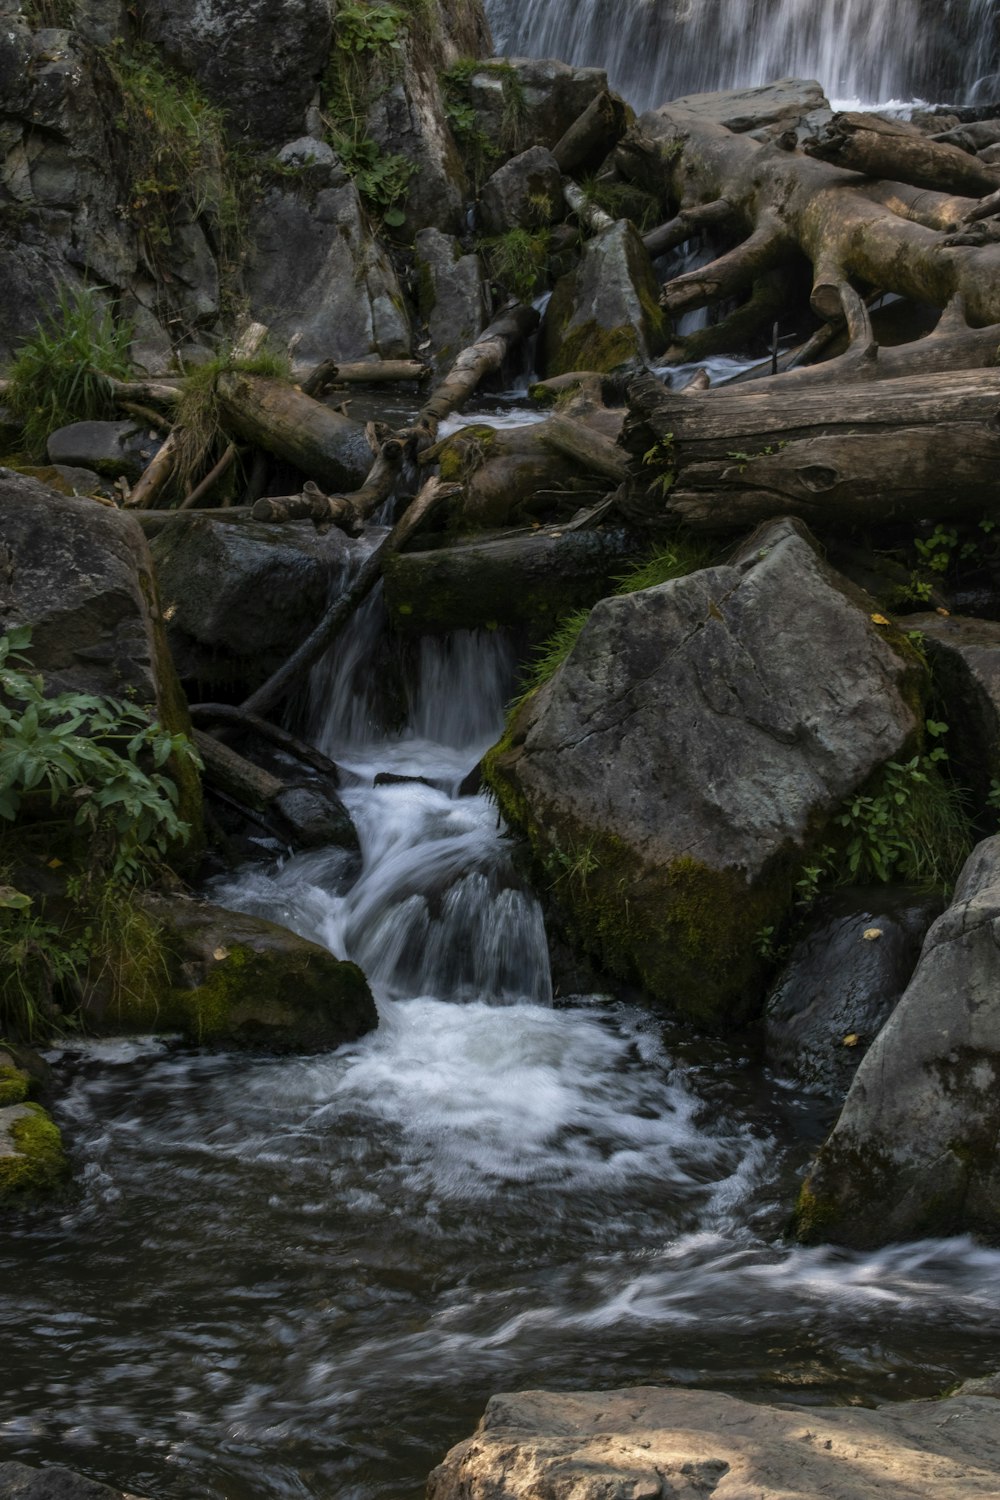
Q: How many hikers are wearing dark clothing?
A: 0